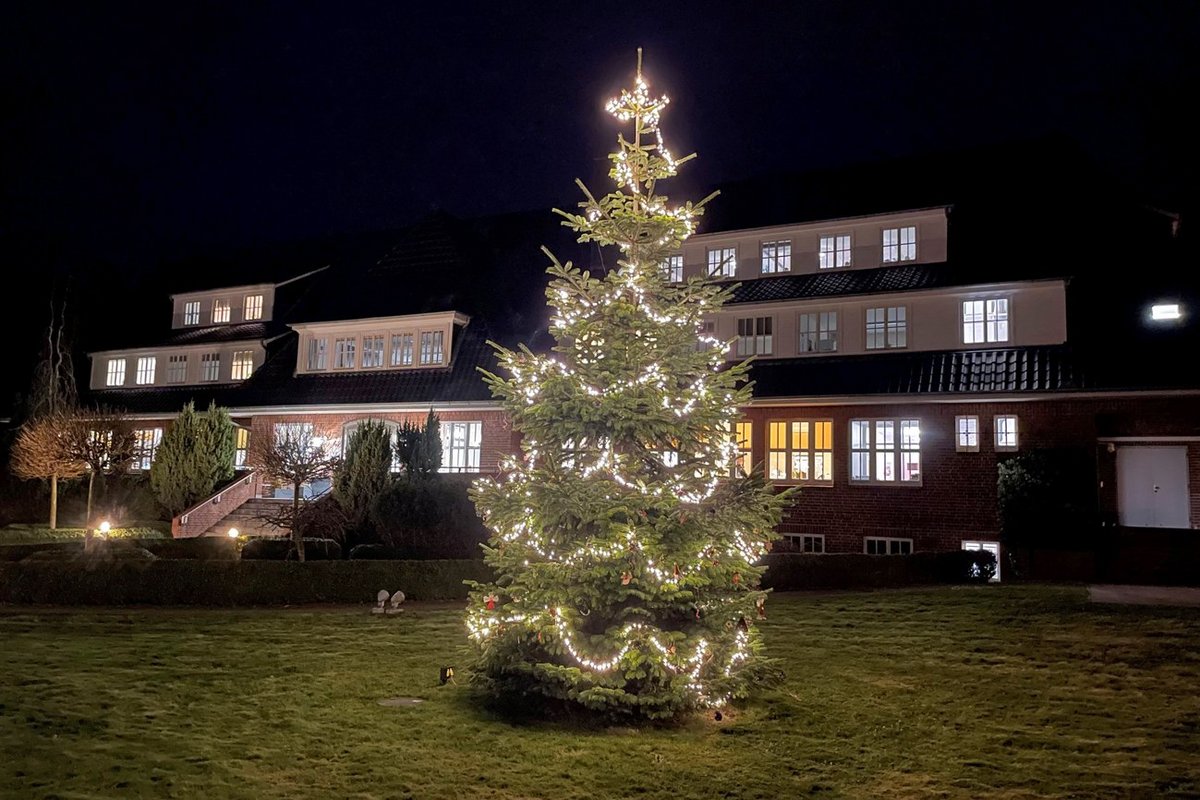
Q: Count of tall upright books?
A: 0